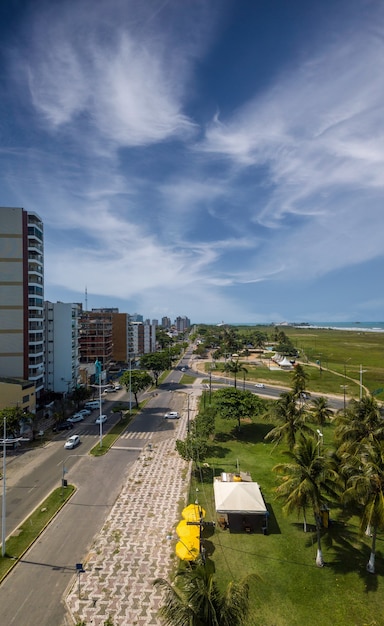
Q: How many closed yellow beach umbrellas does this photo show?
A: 0